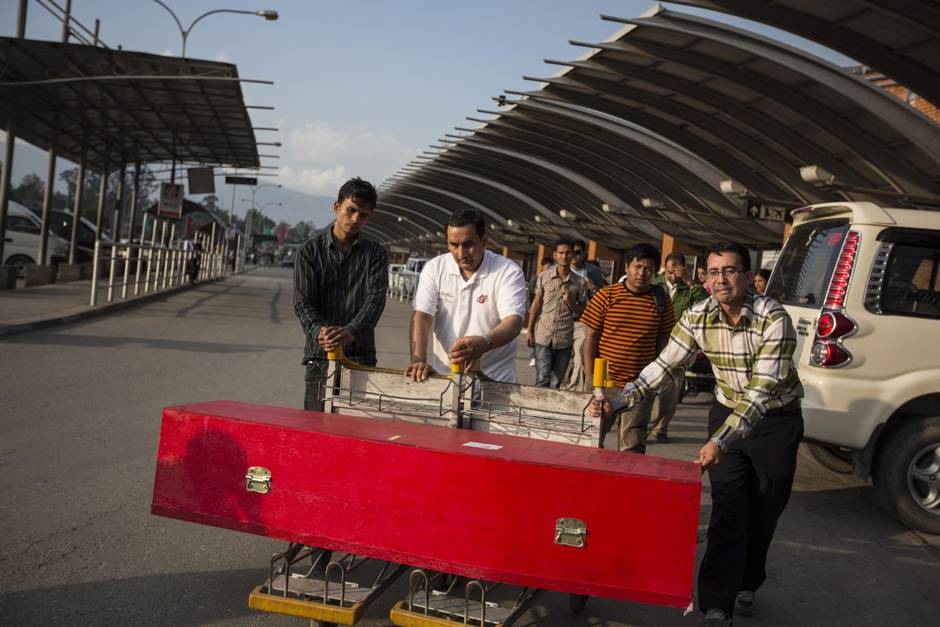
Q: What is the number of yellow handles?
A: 3